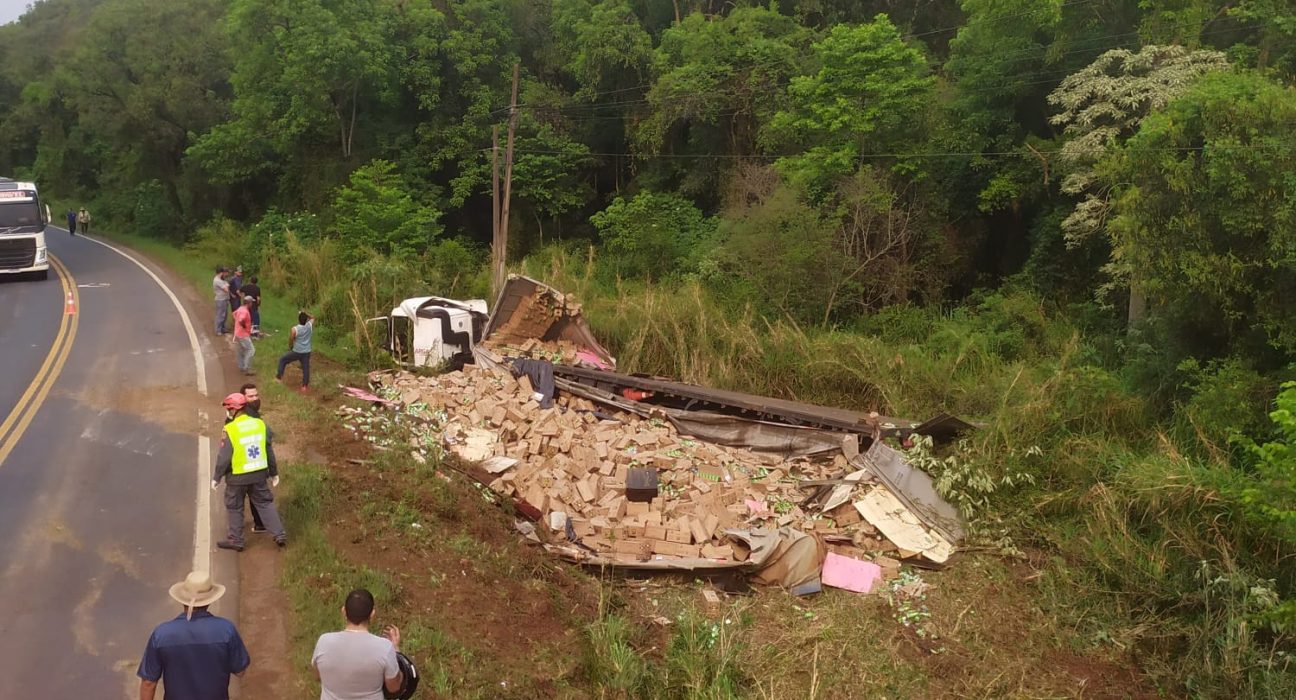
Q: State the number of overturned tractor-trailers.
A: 1